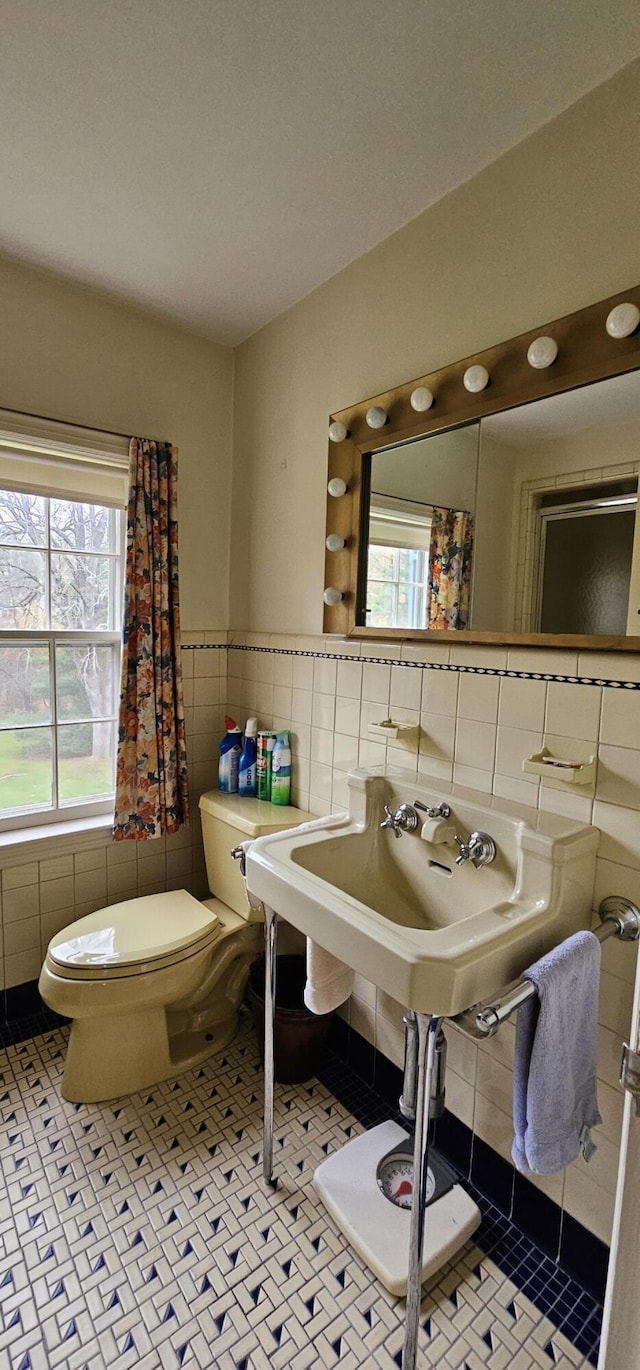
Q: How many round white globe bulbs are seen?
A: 9